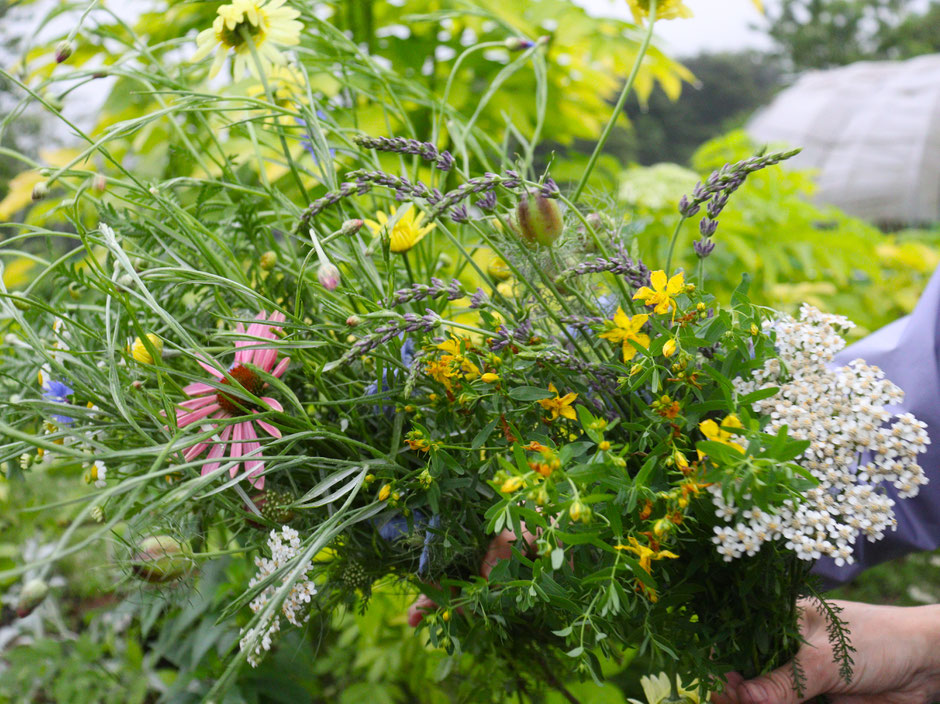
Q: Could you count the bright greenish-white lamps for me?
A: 0